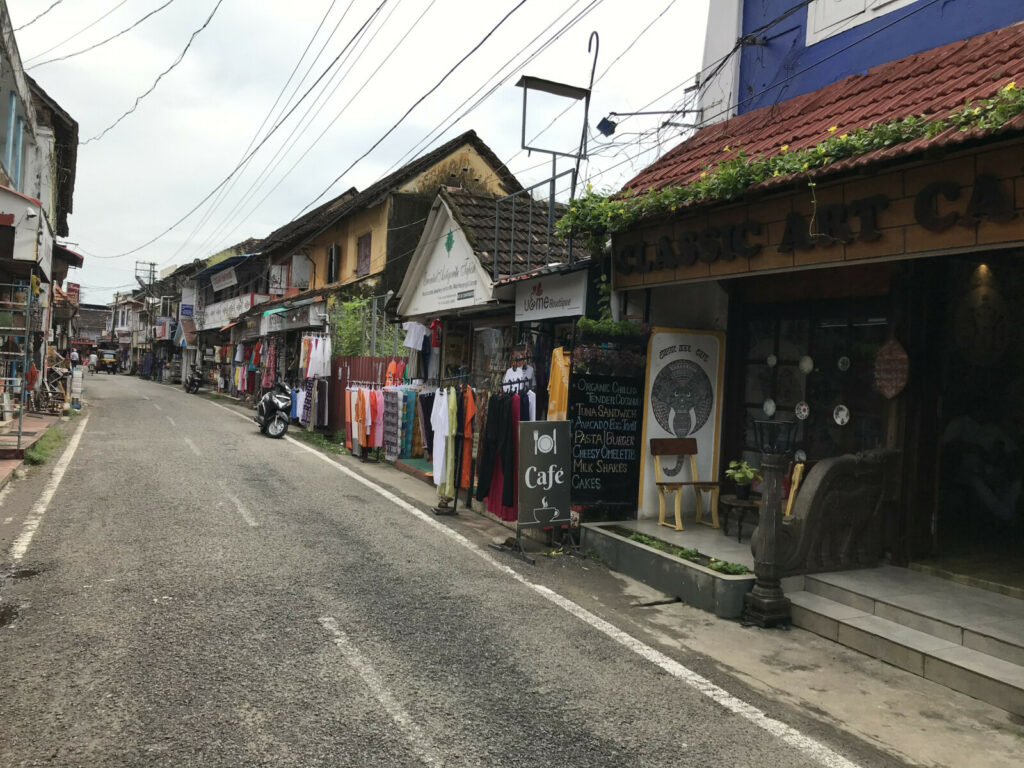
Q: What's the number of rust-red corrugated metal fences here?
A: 1